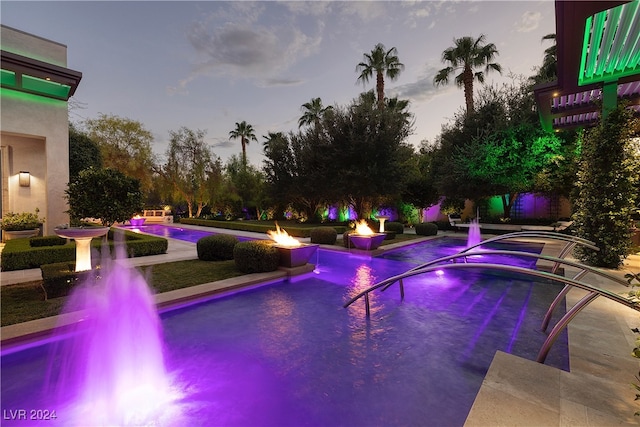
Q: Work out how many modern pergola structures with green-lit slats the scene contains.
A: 1